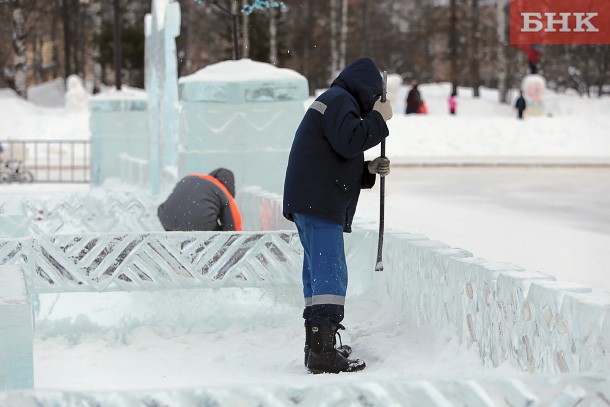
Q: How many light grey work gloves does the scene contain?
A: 2